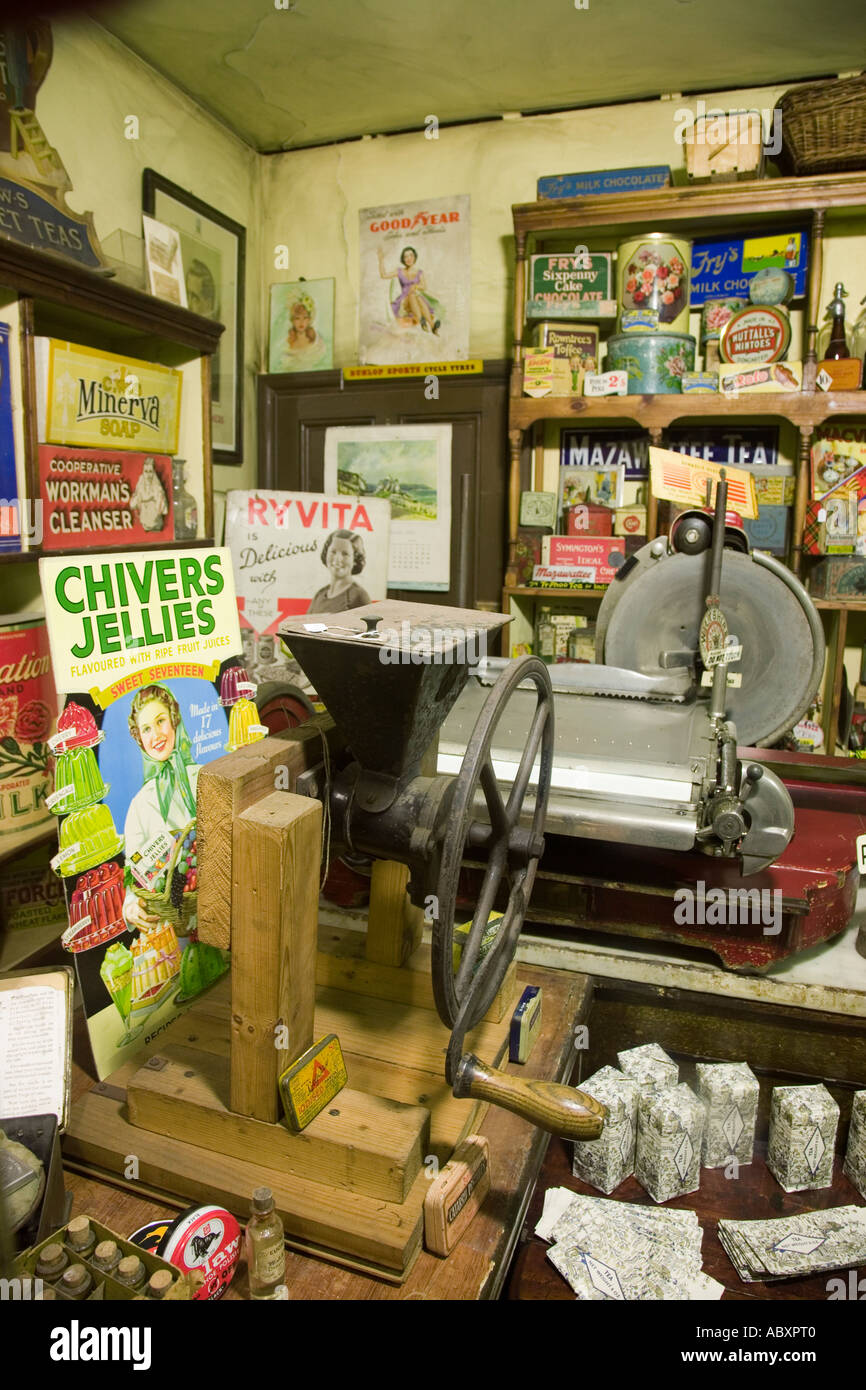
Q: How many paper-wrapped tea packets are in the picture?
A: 6